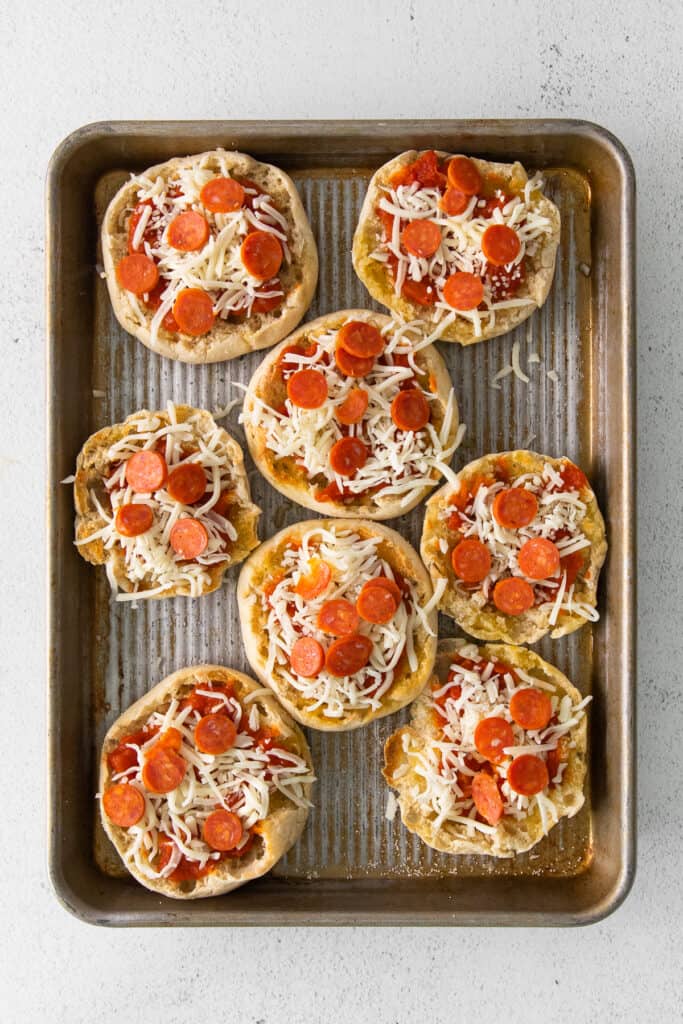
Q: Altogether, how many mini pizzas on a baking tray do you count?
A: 8